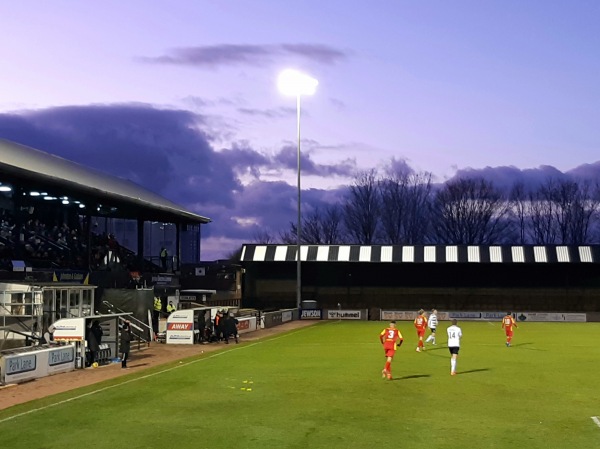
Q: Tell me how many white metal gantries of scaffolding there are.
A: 1